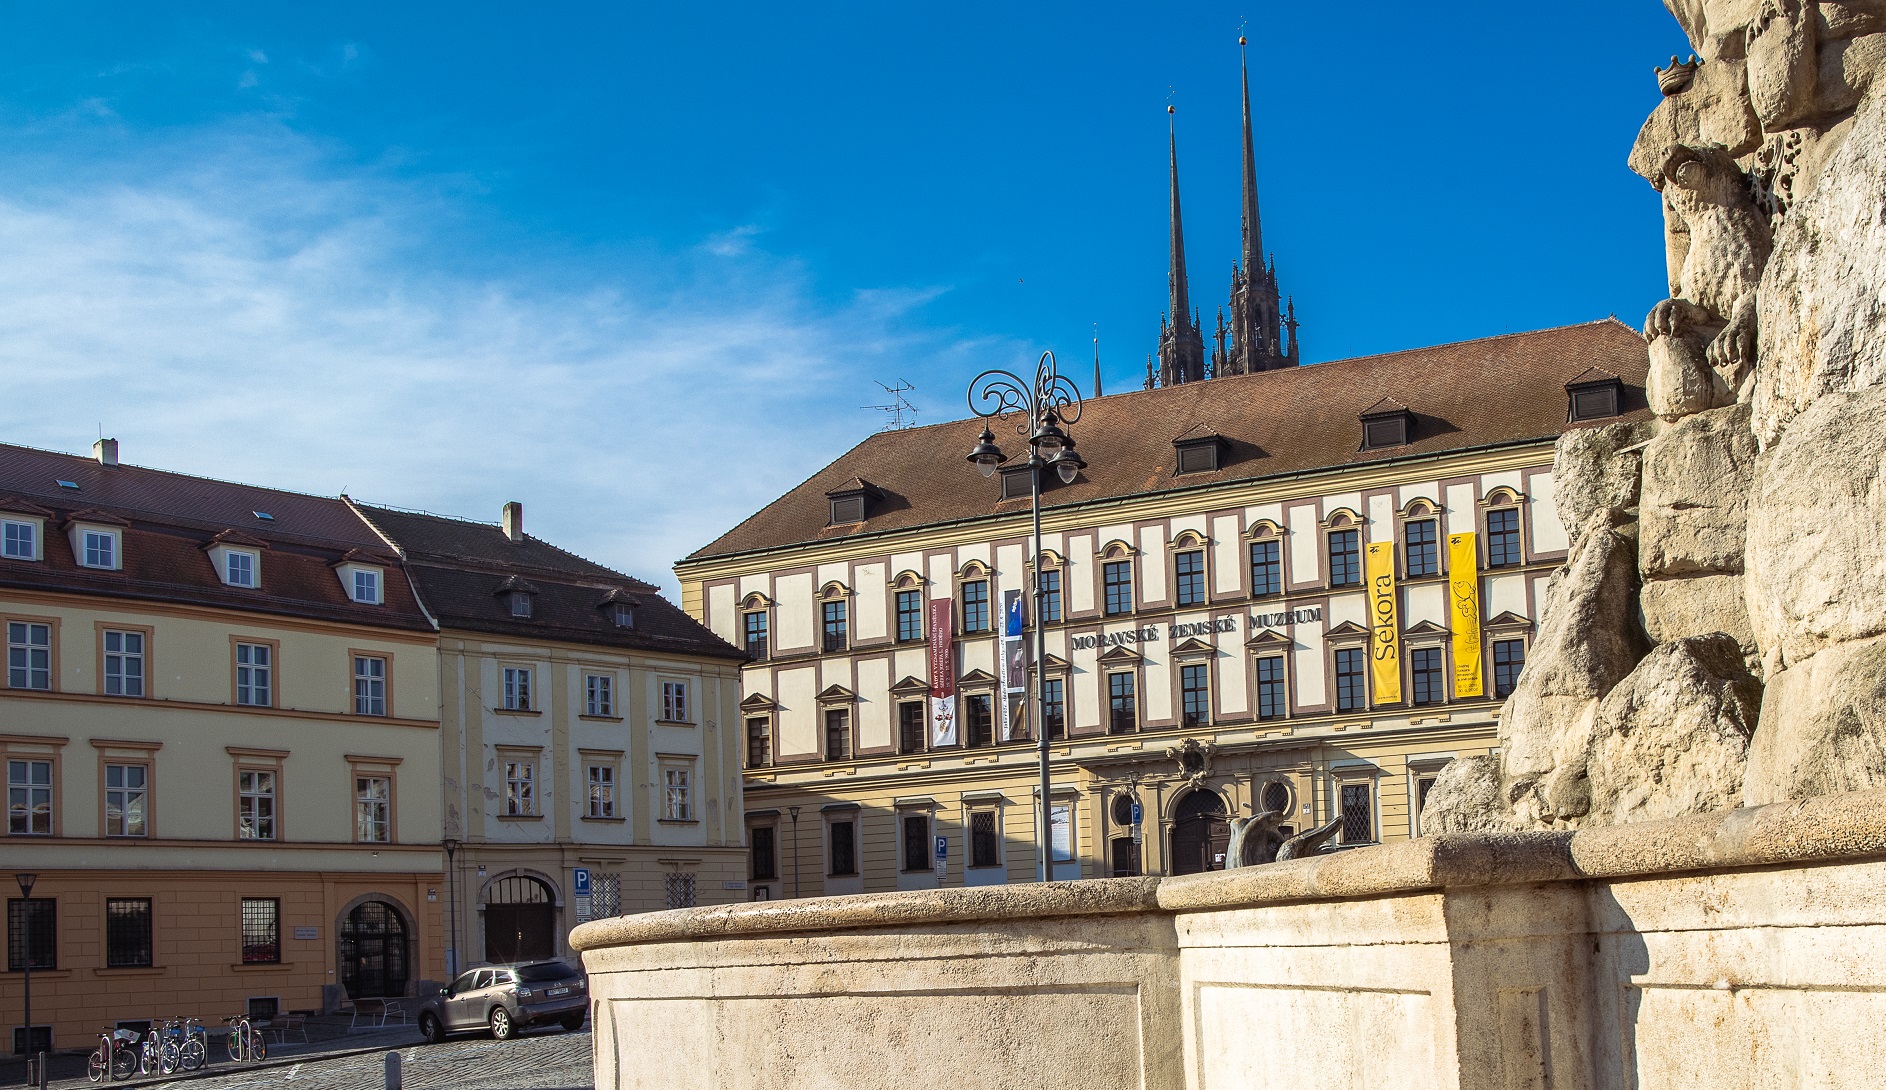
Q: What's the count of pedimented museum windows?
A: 11